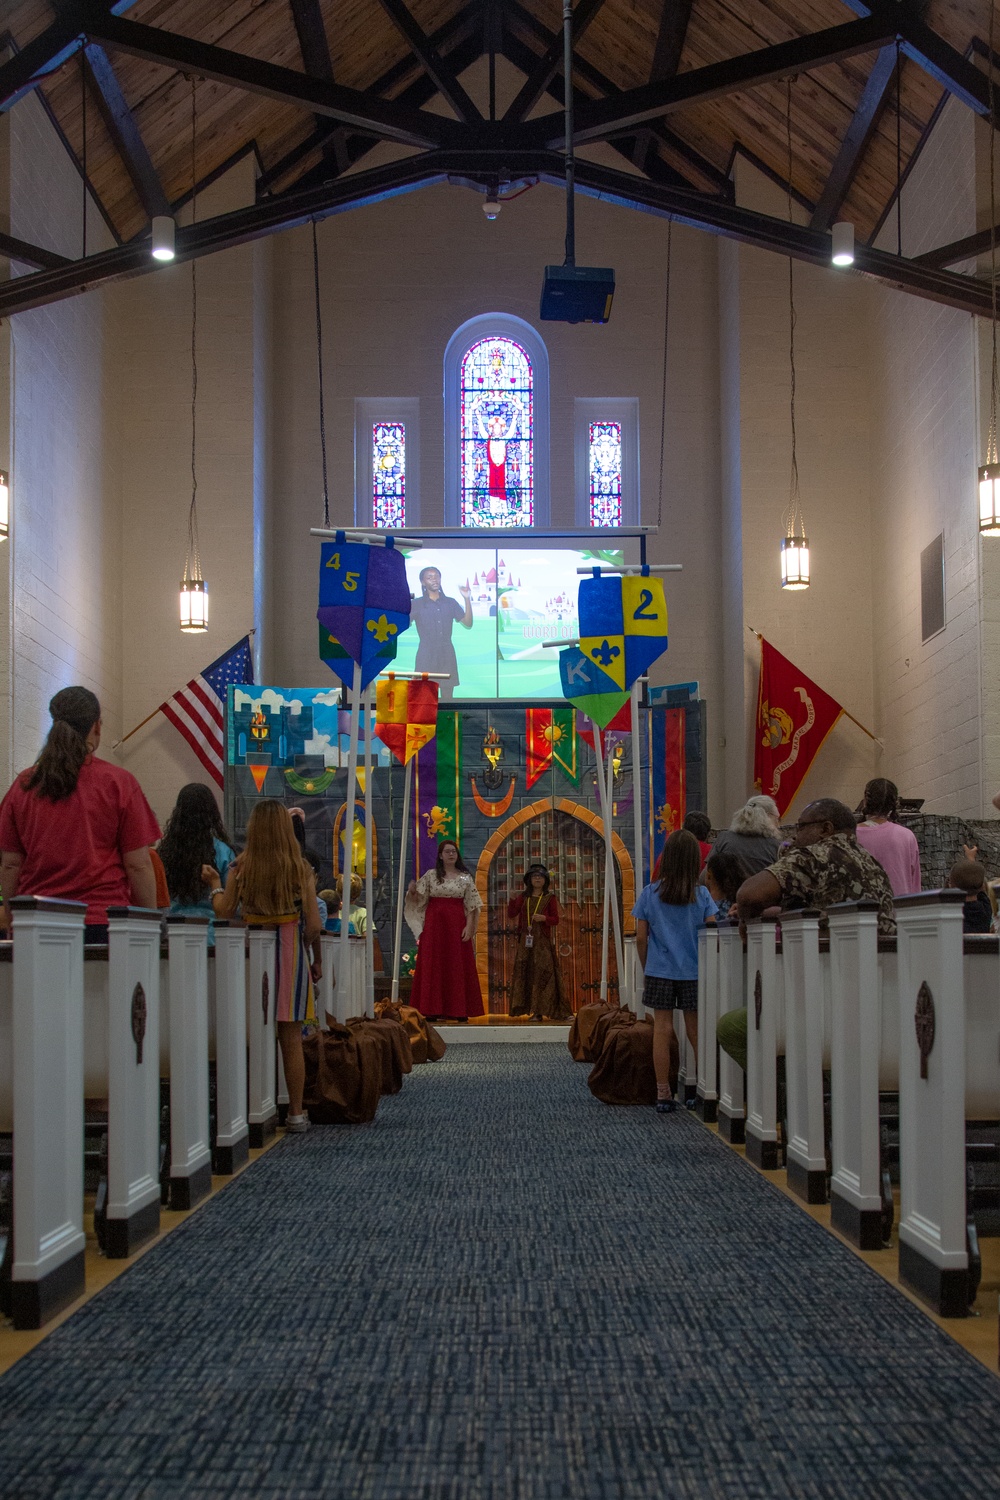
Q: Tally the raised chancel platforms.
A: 1